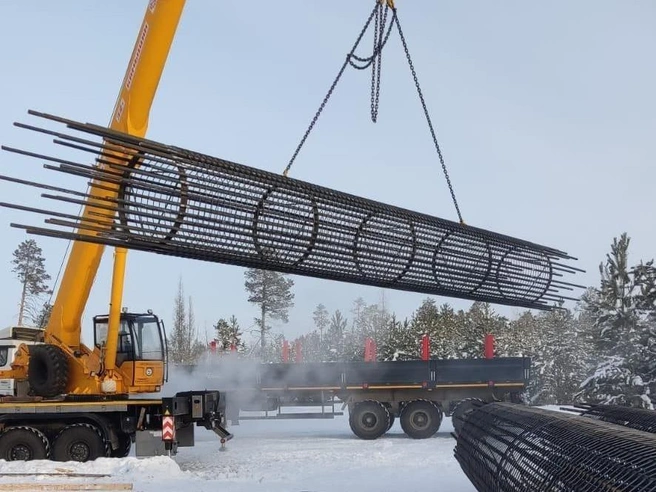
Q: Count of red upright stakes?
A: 7